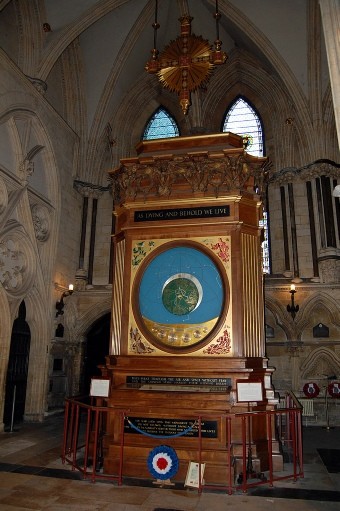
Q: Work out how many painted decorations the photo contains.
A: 4